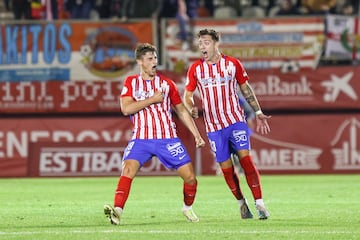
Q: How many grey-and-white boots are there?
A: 2